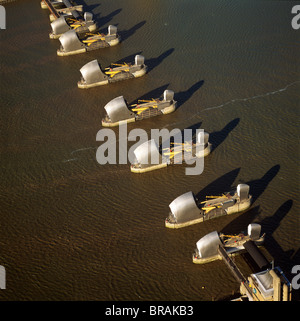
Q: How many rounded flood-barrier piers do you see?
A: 7